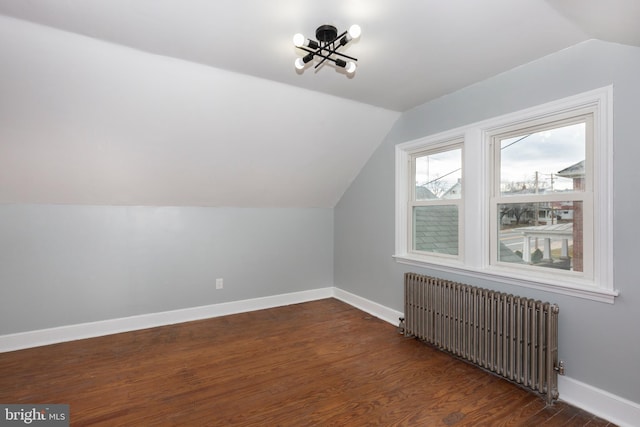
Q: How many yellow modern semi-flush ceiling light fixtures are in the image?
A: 0